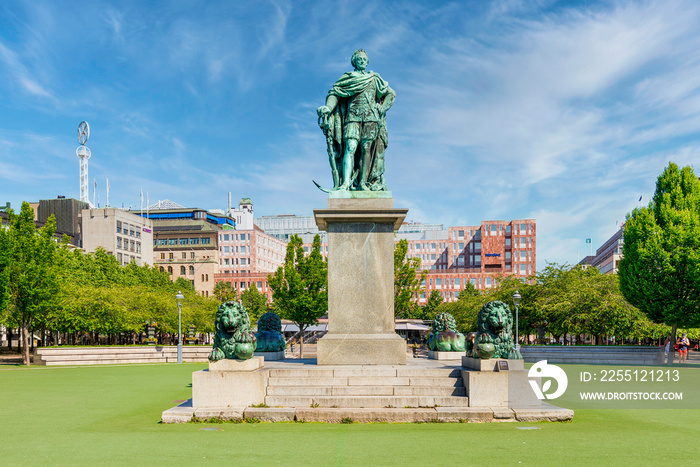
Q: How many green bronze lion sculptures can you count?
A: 4